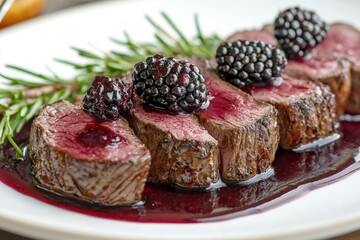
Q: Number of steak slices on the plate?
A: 6